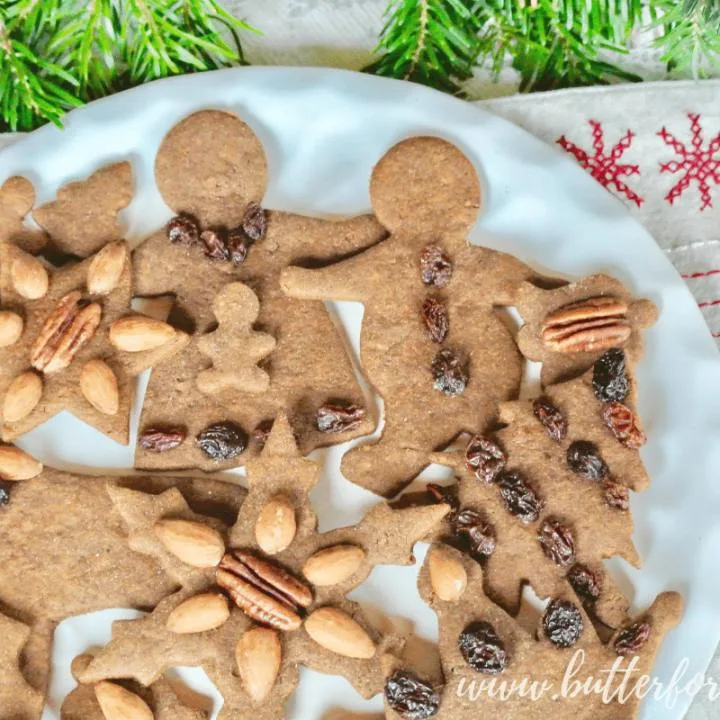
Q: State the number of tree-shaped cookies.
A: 2